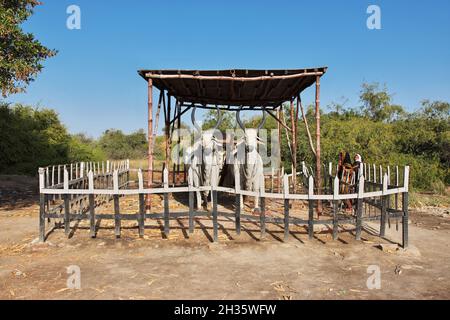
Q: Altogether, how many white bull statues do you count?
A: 2